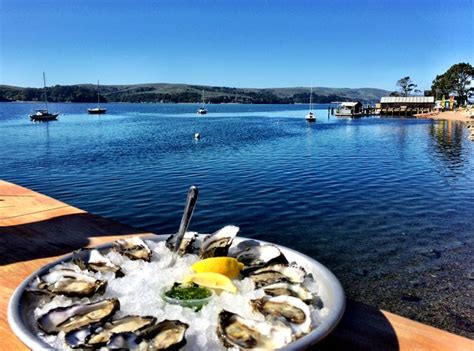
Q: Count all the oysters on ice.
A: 13